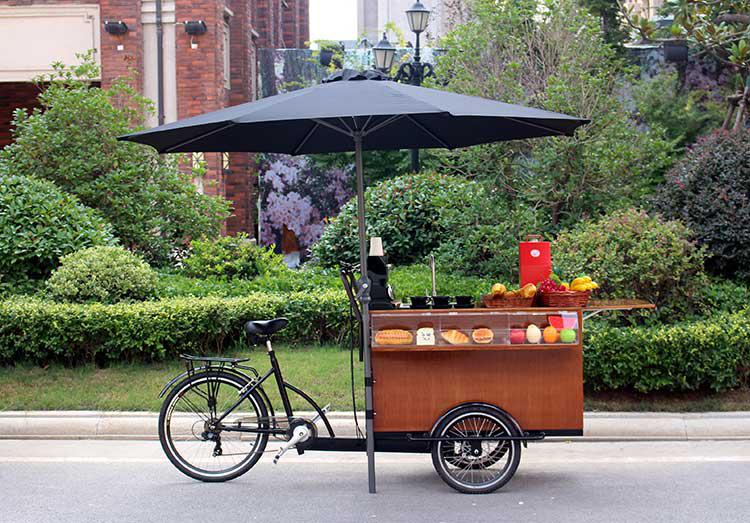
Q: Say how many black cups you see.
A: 3